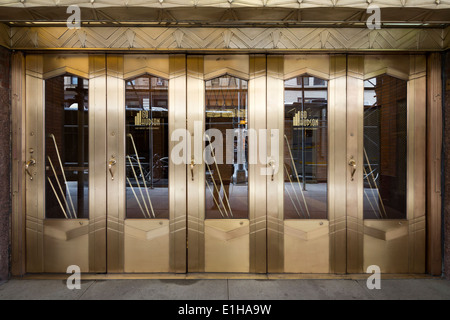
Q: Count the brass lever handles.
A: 5